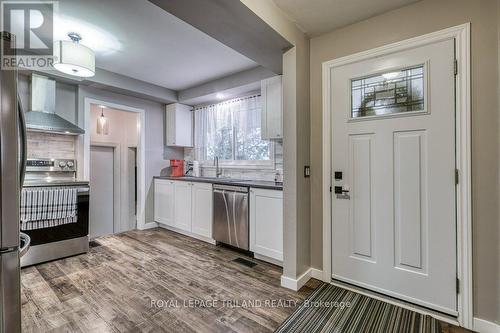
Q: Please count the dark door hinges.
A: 3